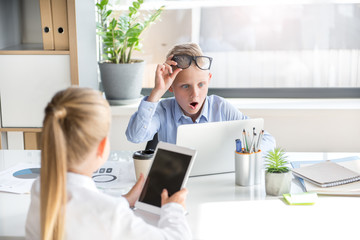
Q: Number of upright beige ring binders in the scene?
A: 2